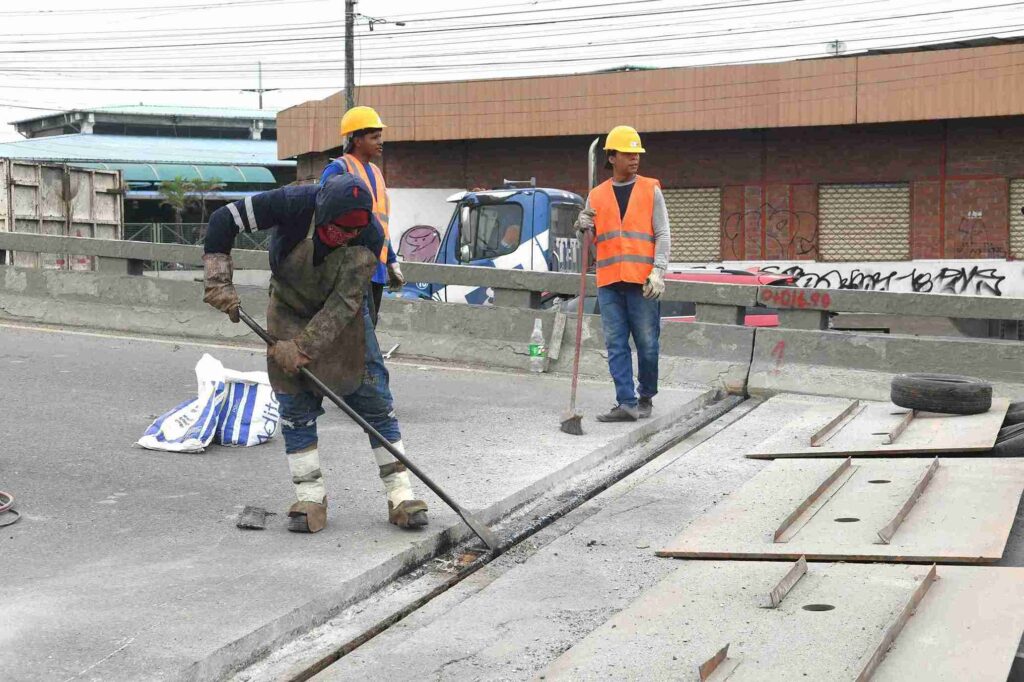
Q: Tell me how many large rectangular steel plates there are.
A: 3